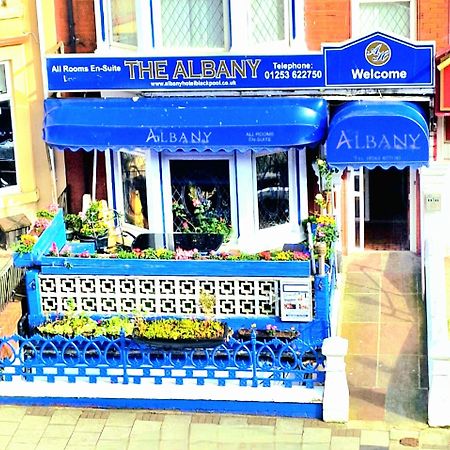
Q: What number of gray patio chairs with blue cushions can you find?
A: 0